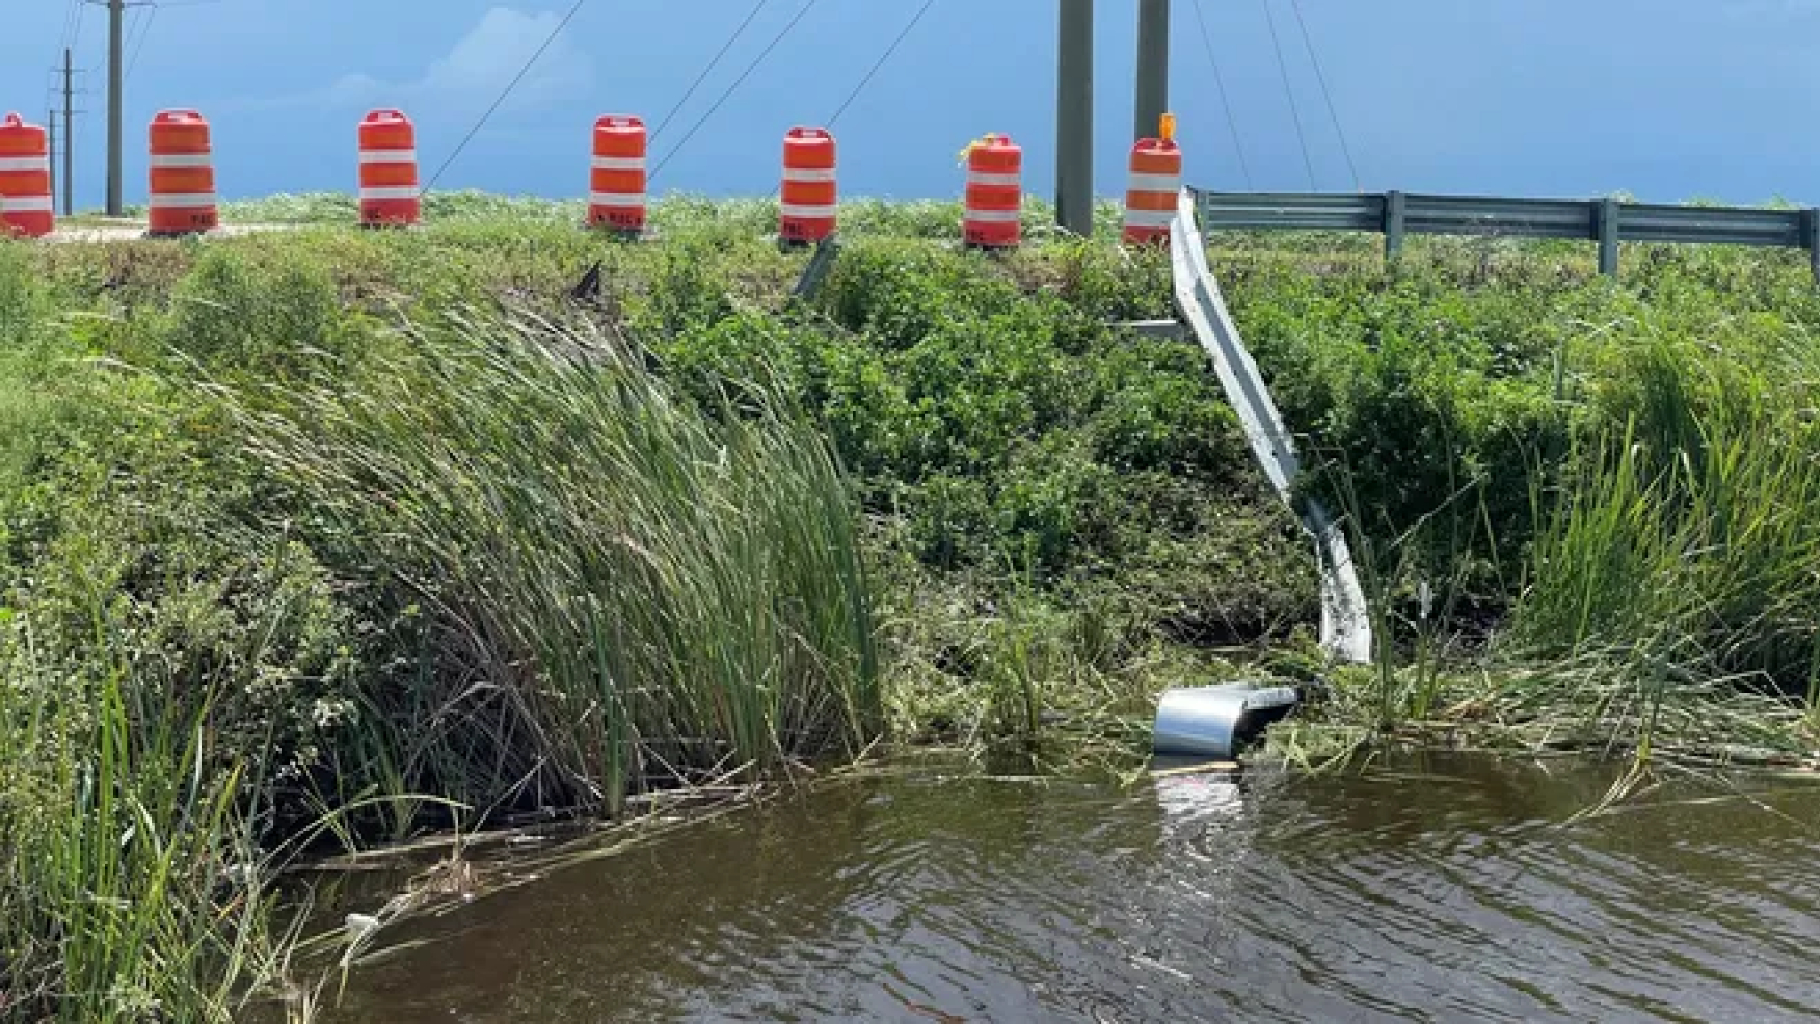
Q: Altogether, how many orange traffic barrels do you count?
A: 7